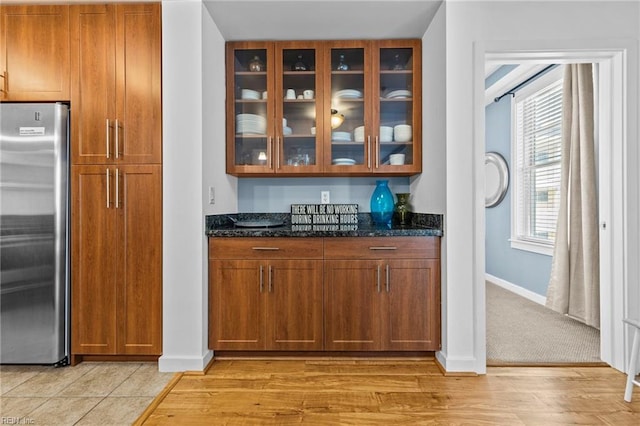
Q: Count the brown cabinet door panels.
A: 13